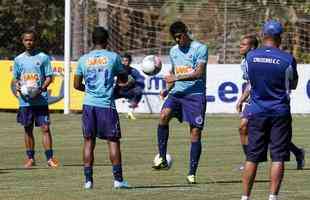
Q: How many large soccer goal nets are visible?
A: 1